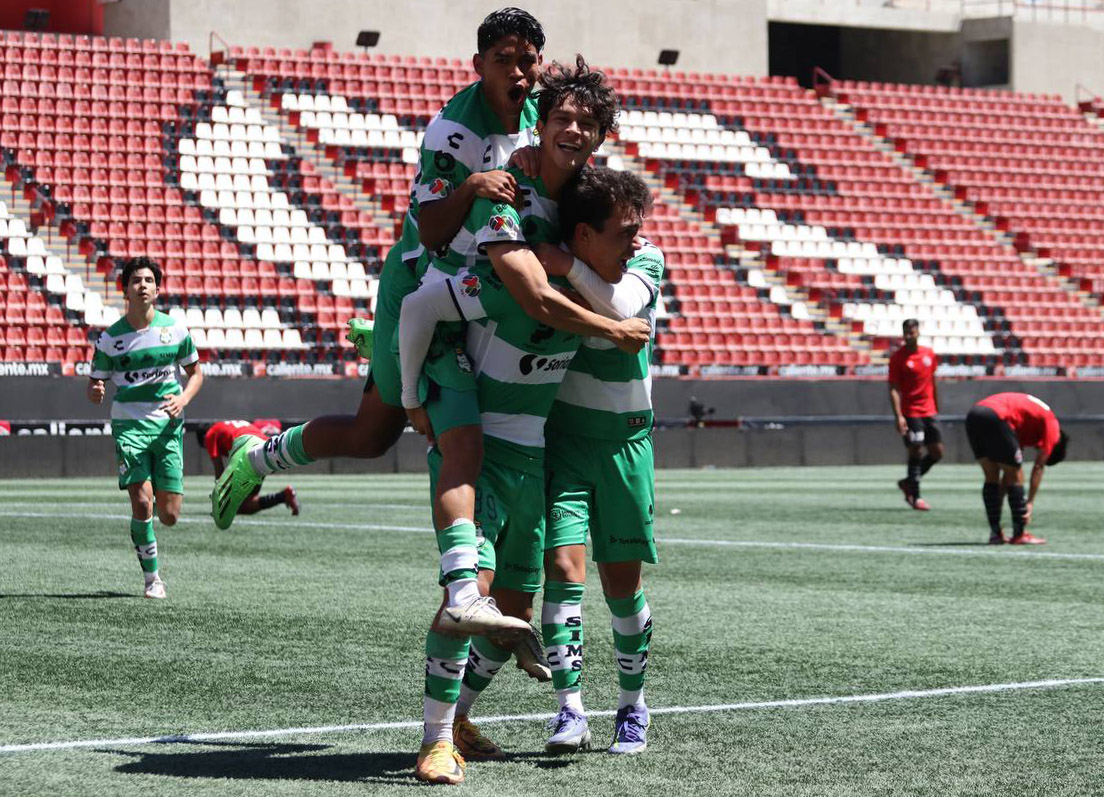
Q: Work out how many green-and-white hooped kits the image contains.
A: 5